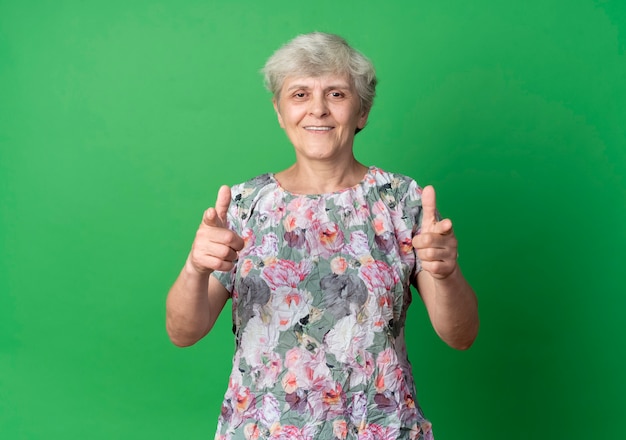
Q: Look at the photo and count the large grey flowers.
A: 2